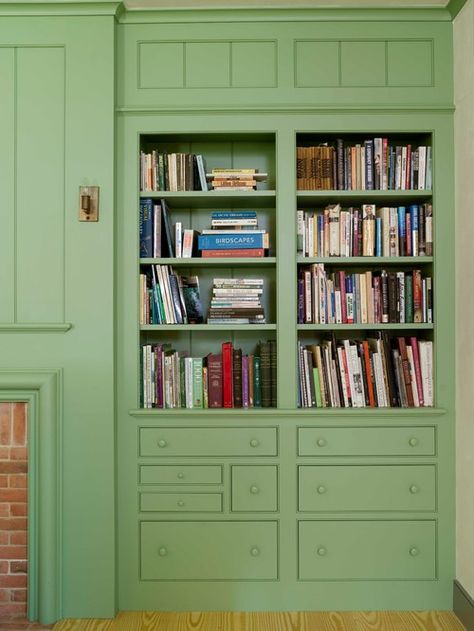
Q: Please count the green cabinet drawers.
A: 8